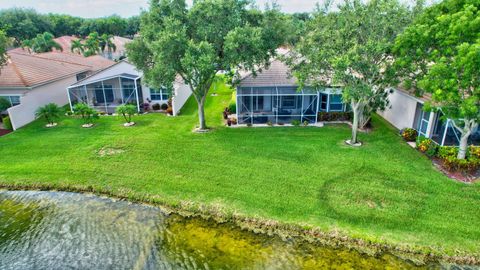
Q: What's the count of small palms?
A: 3